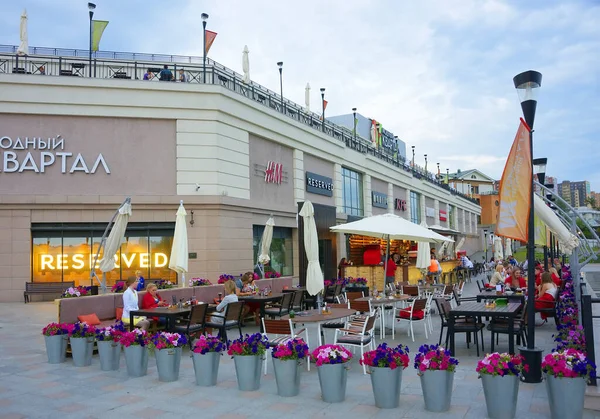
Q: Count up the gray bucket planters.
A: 13